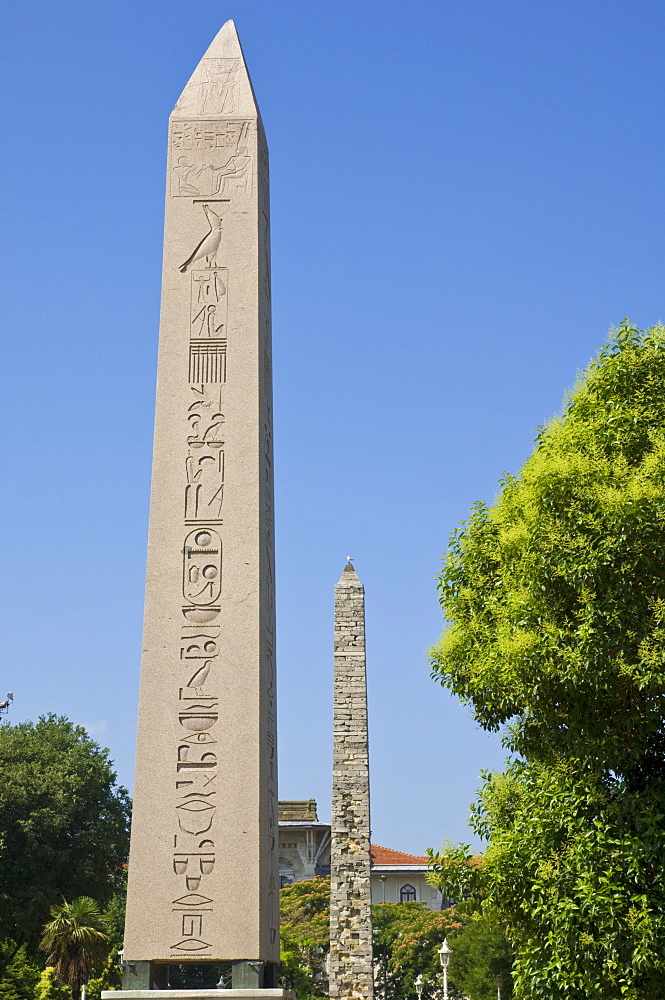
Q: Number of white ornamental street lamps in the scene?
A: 2